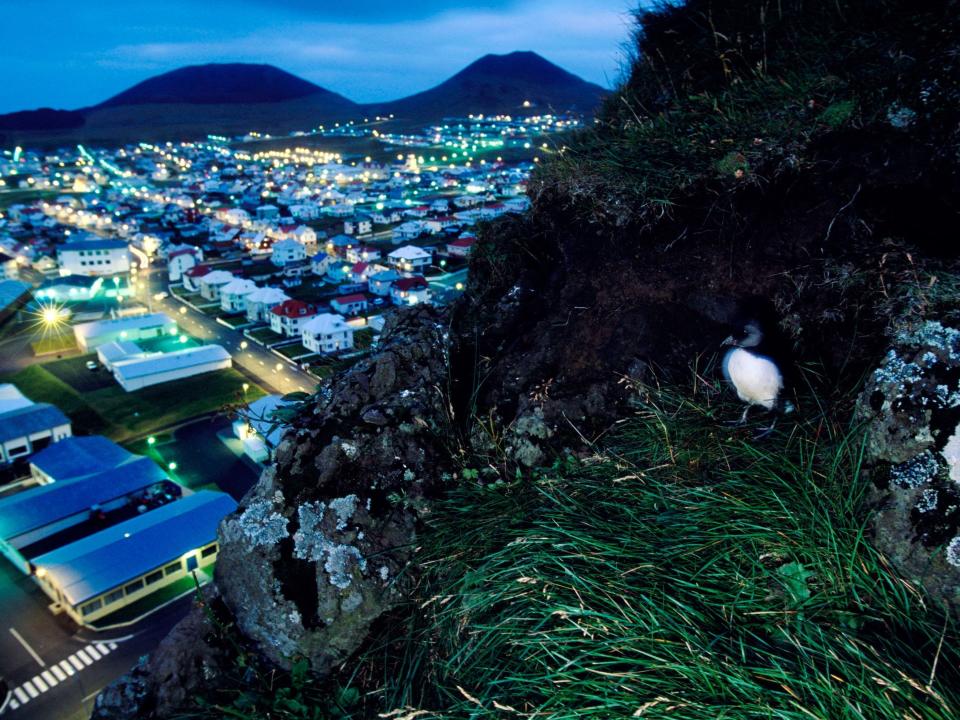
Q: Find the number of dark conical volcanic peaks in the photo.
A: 2